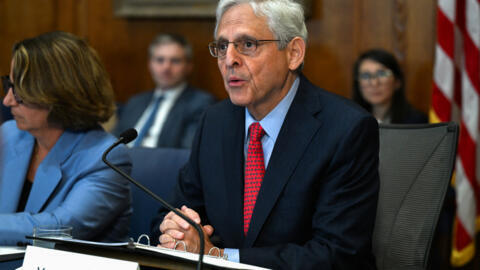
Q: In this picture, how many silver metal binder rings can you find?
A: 3